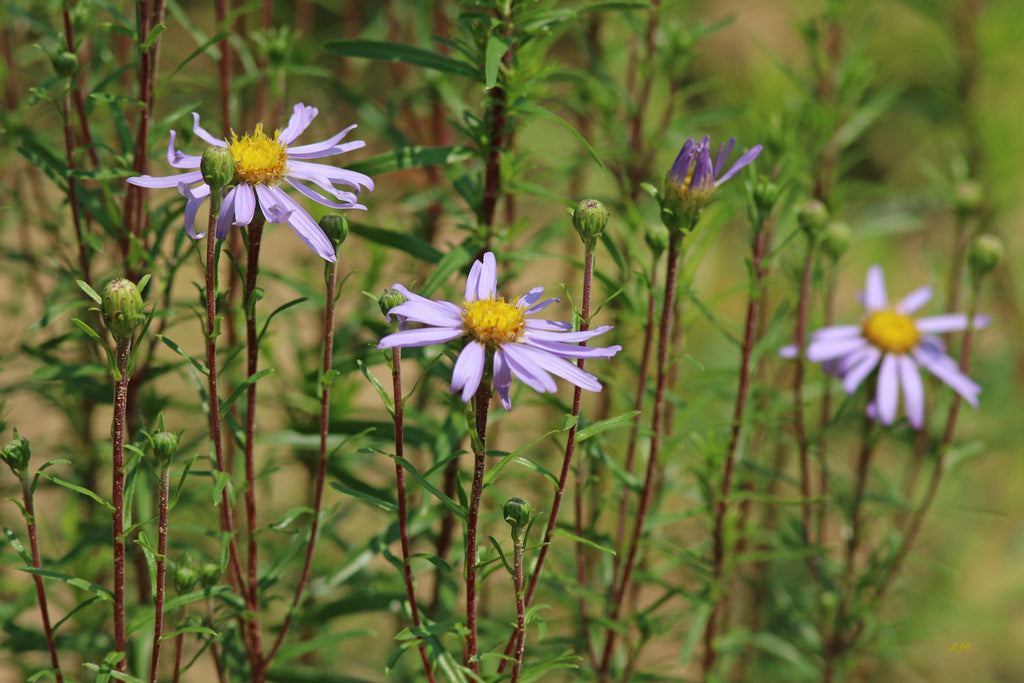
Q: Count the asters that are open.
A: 3